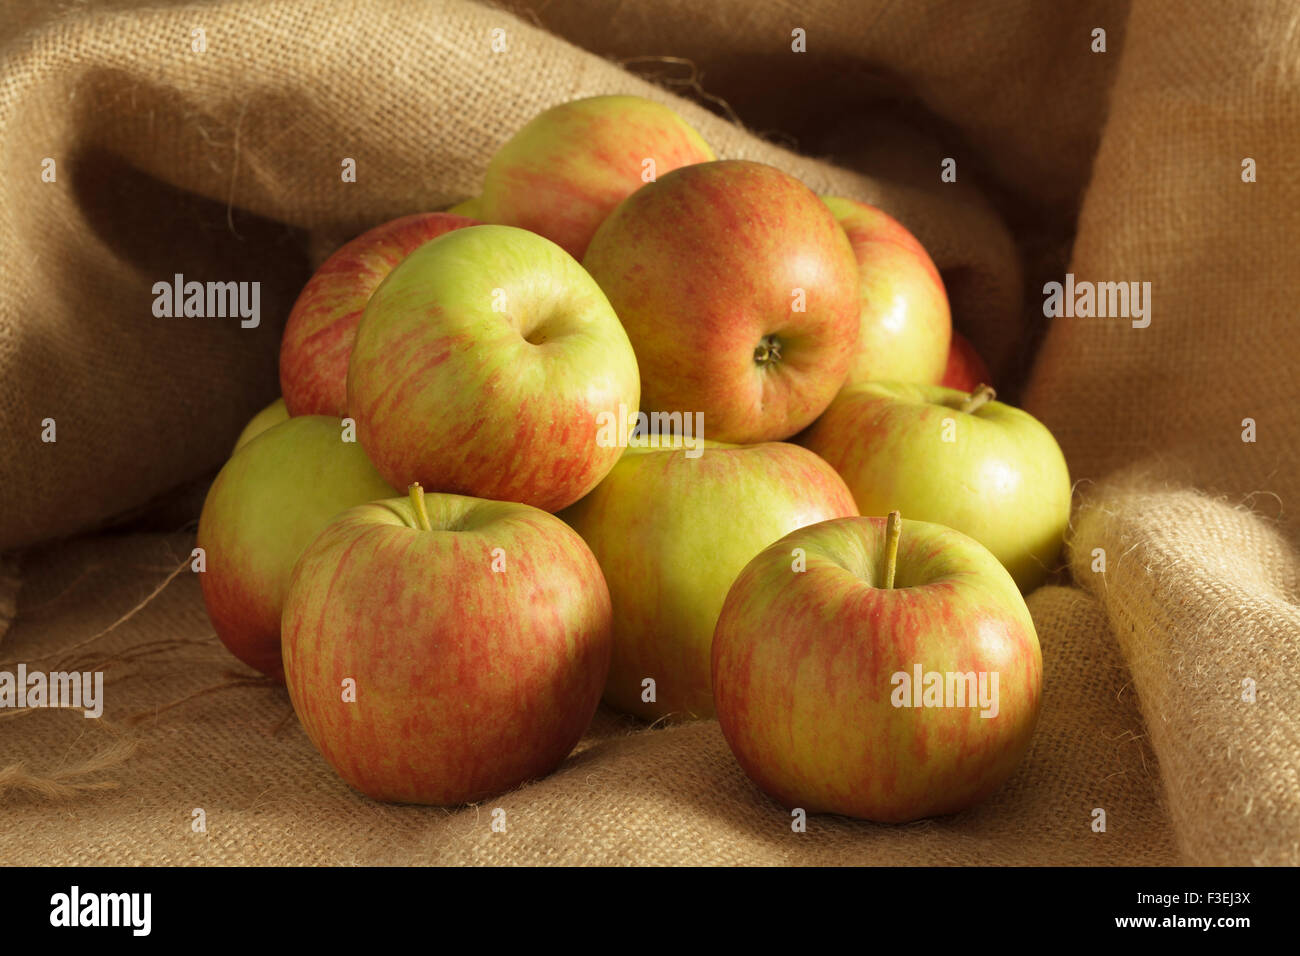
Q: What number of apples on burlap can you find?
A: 13